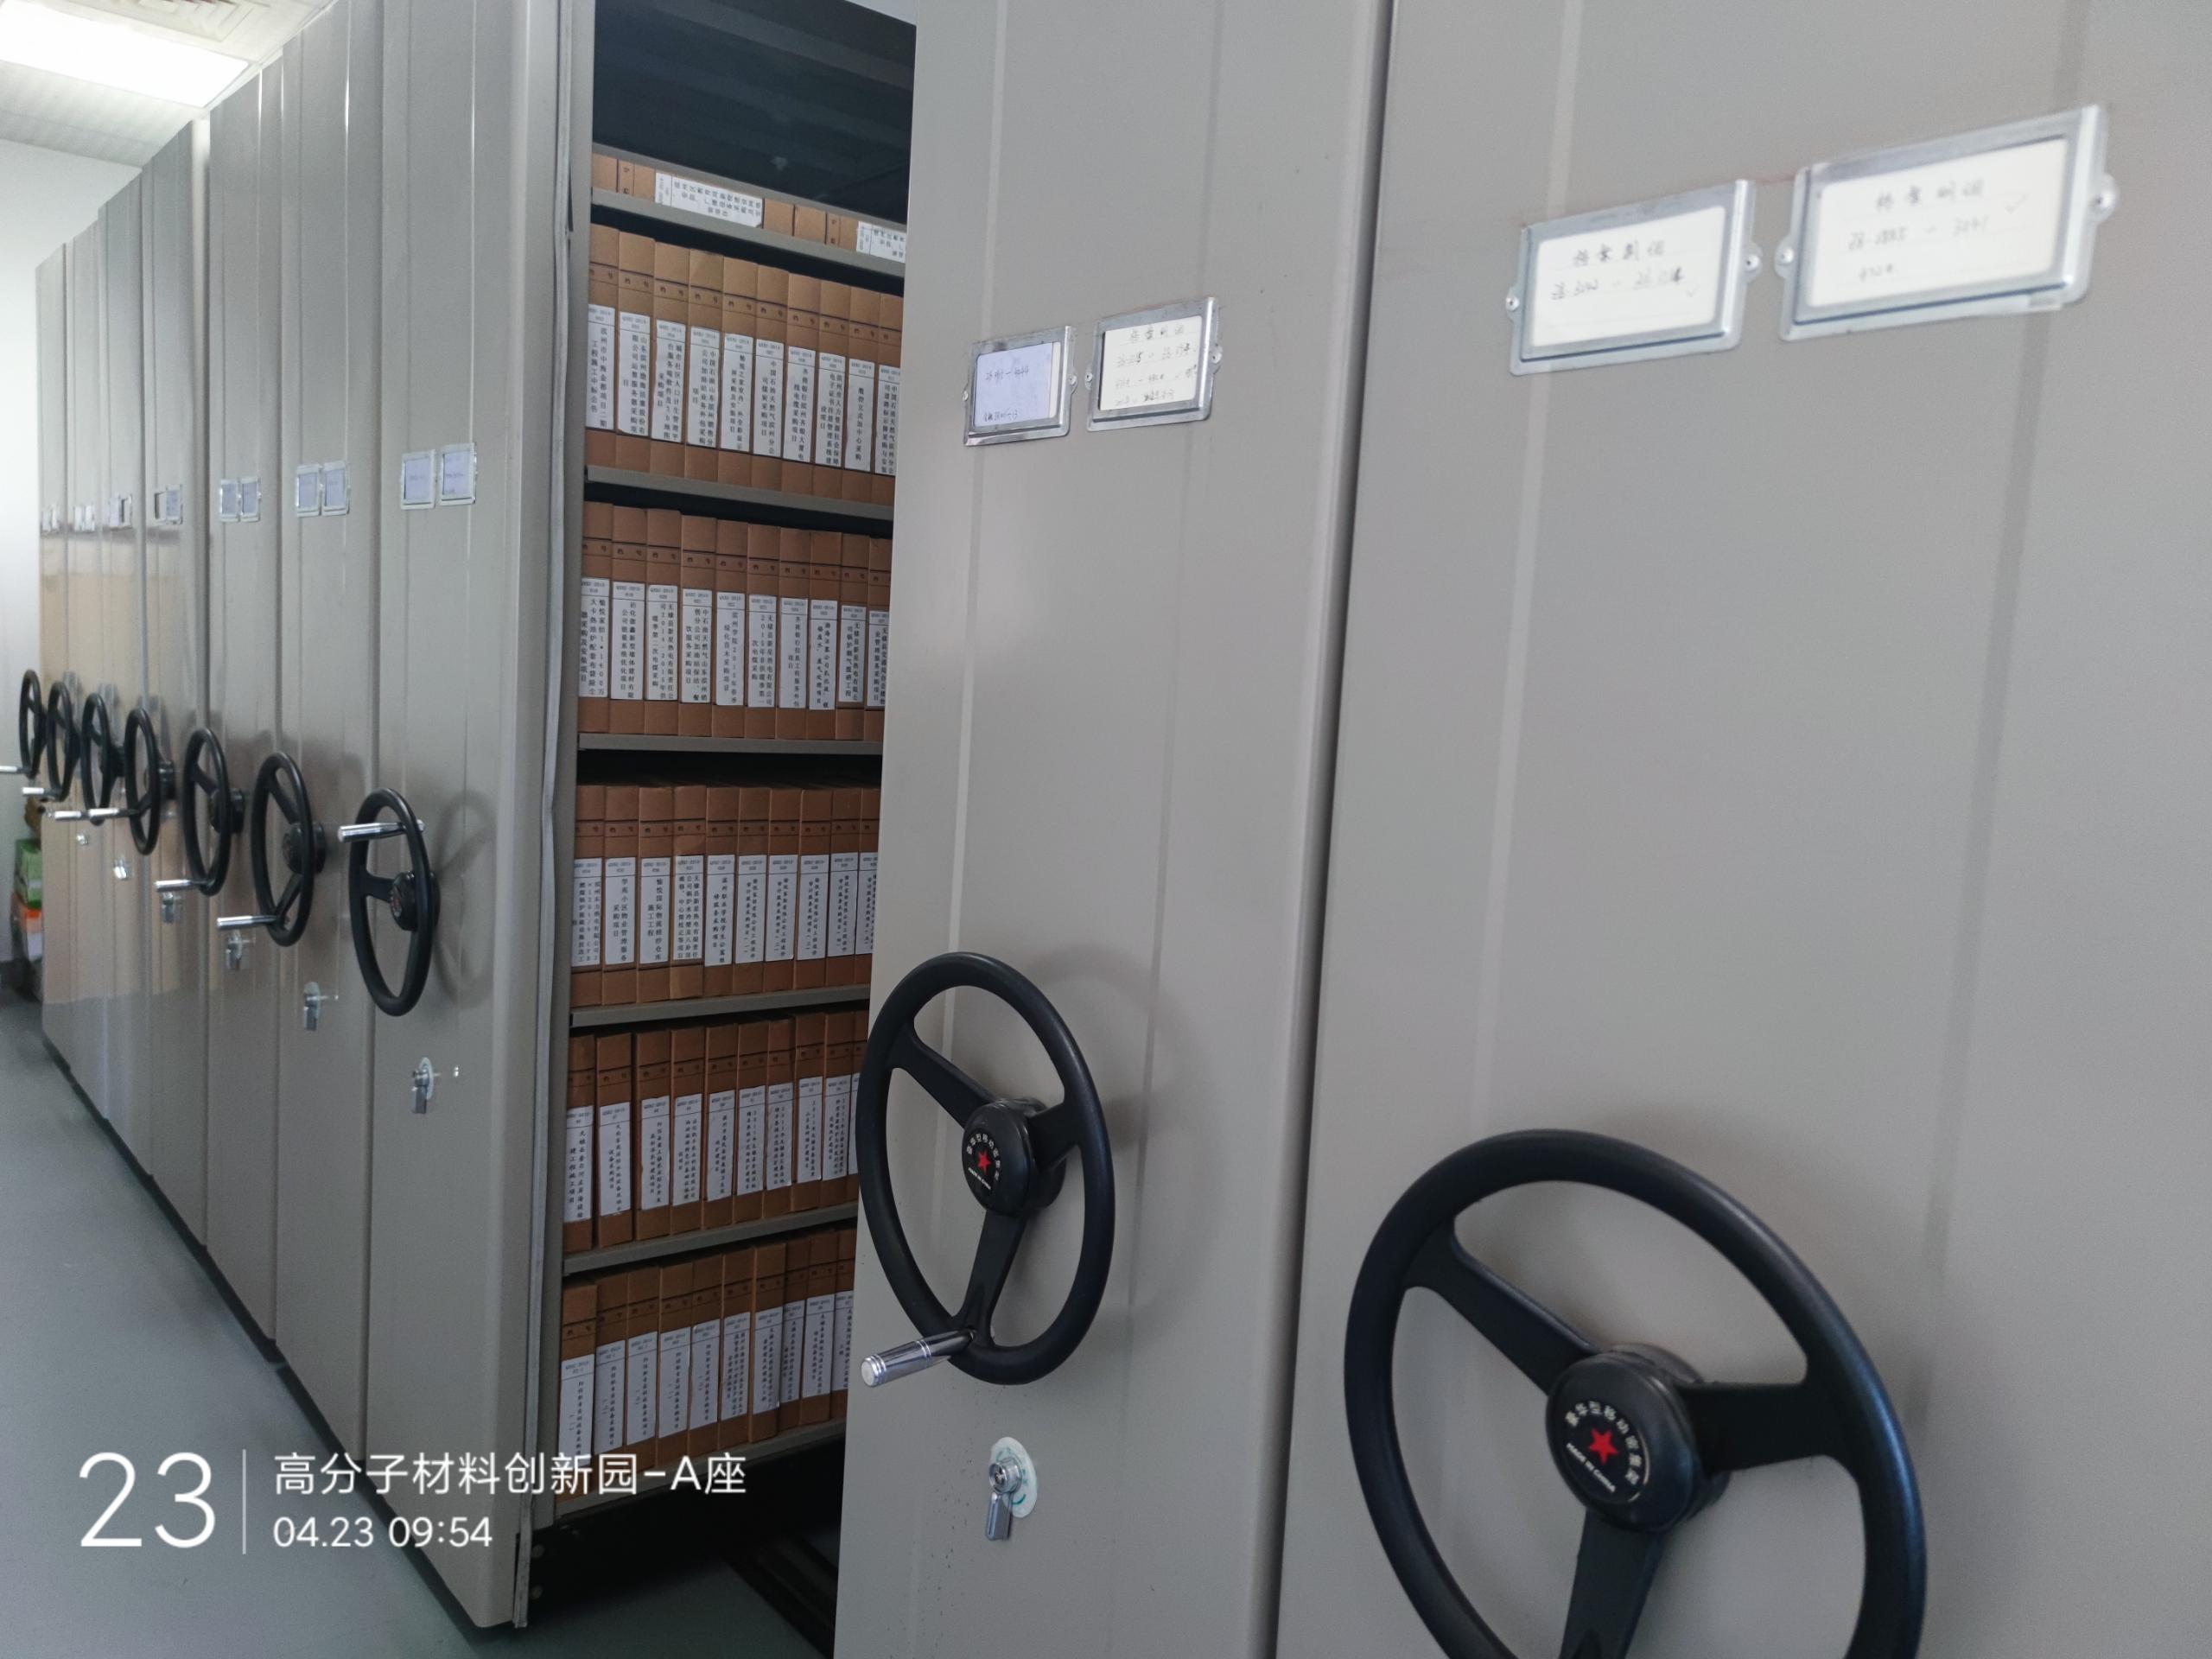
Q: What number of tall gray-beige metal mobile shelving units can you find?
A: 9